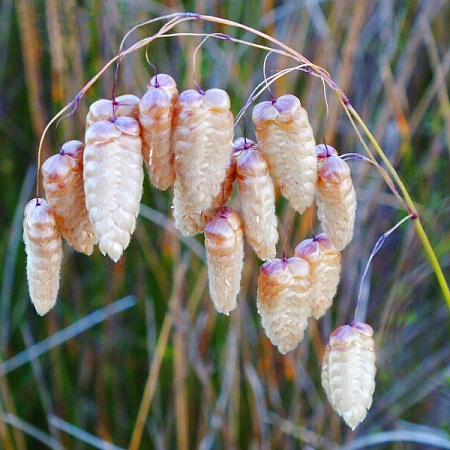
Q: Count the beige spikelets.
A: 14